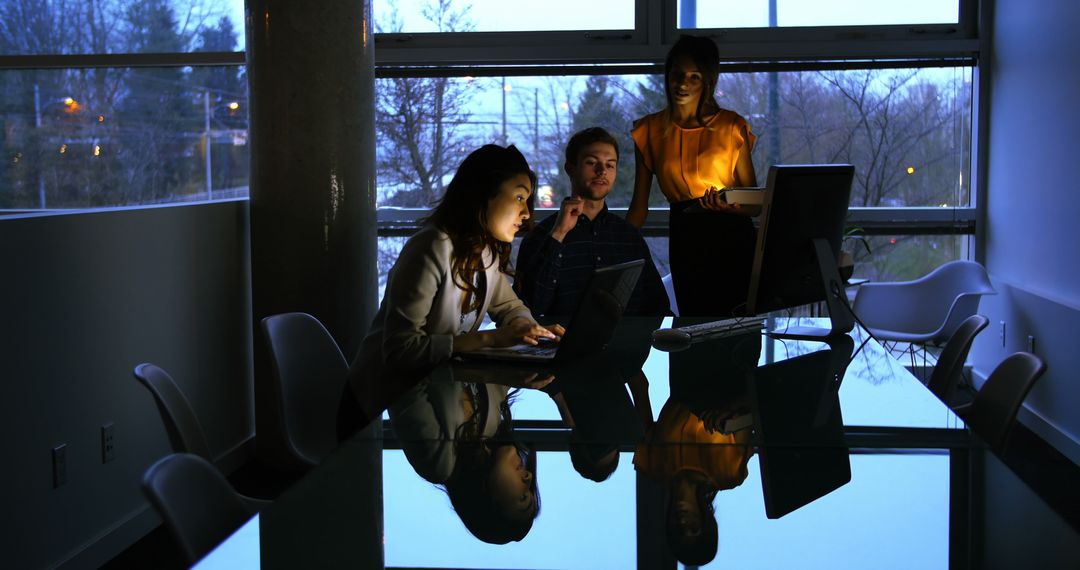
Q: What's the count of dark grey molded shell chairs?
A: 5